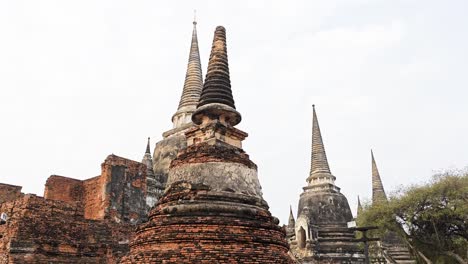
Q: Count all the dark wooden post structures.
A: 1